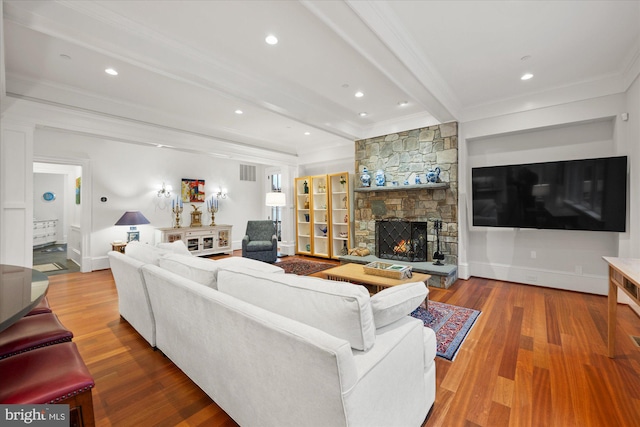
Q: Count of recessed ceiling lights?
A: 8